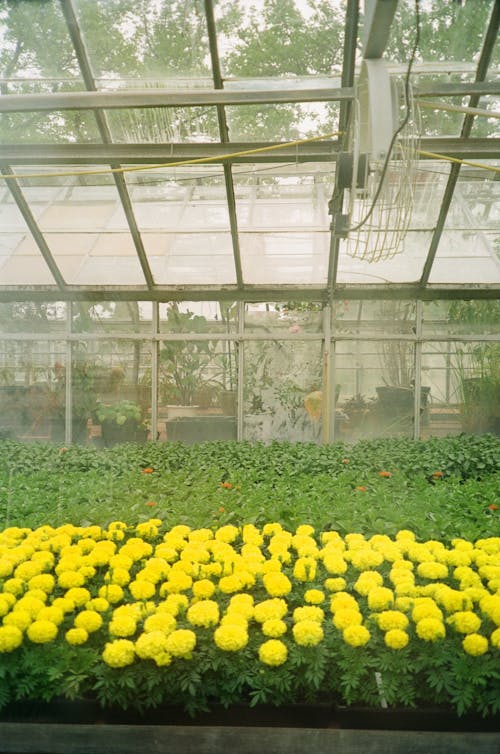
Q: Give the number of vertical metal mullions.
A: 5